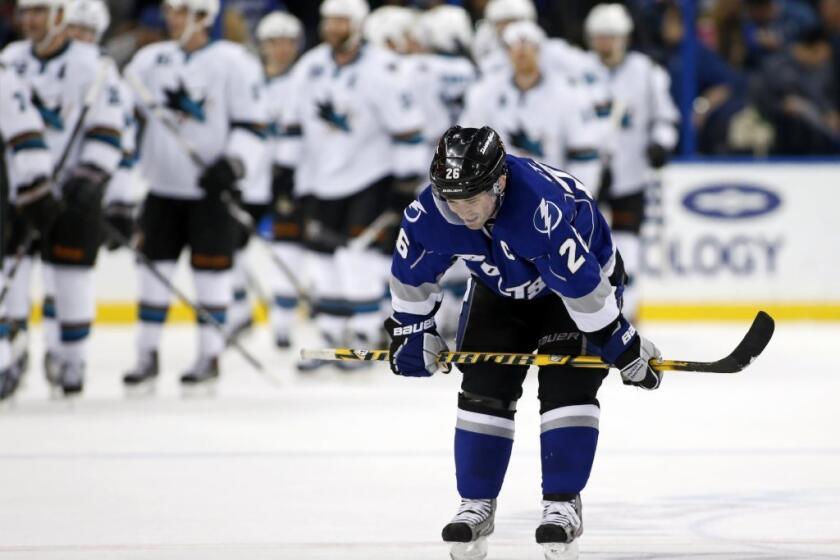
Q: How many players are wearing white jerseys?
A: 11